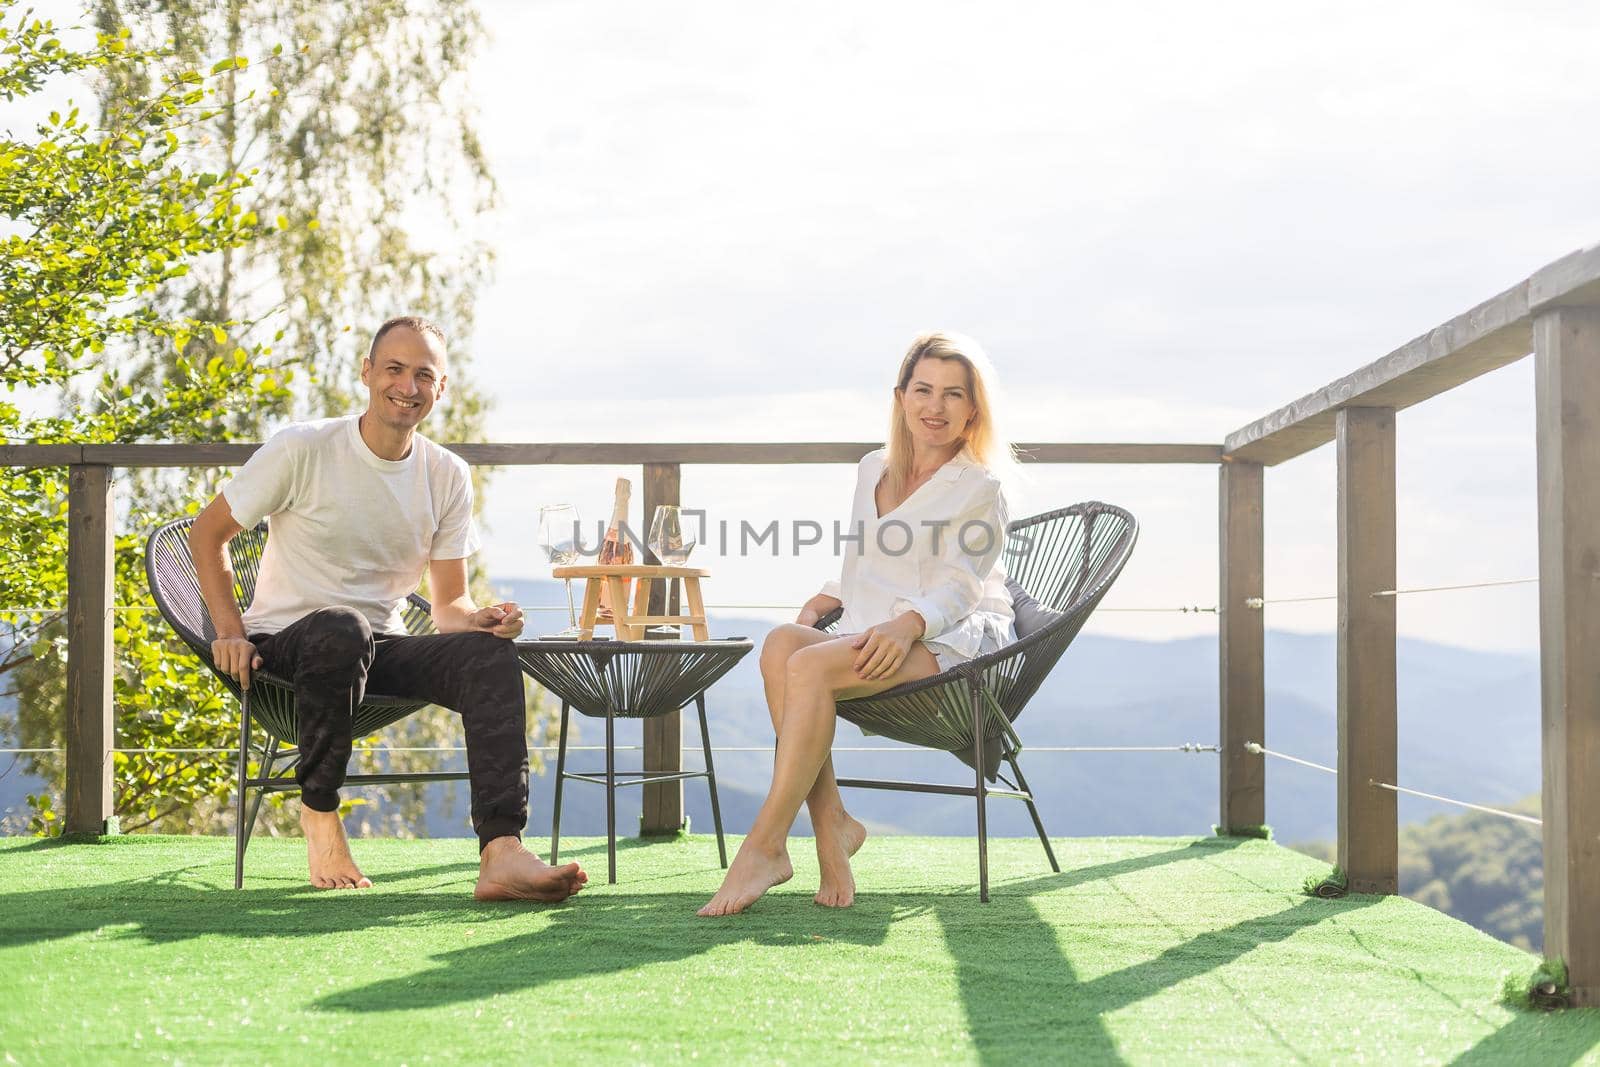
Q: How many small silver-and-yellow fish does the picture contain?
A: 0